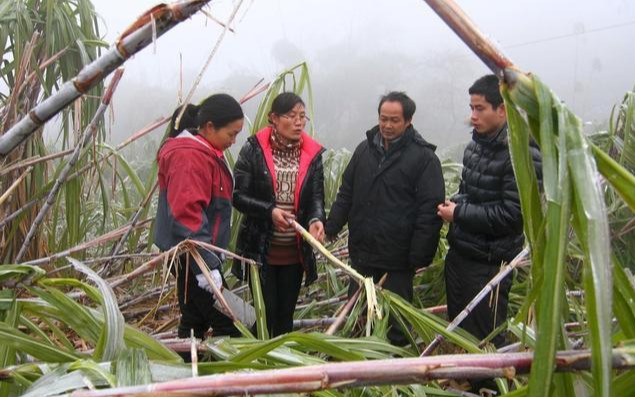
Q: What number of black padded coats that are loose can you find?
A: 1